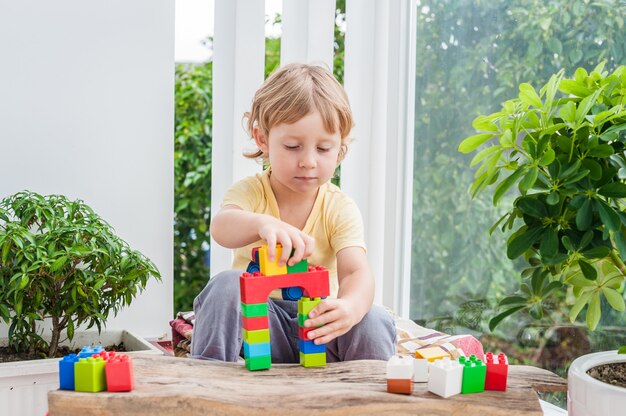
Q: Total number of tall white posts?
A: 3